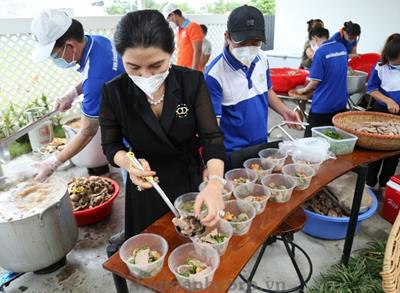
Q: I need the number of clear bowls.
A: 13